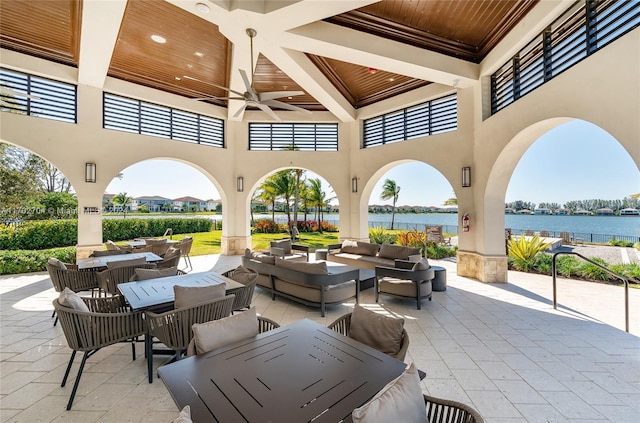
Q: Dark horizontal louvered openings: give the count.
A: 5